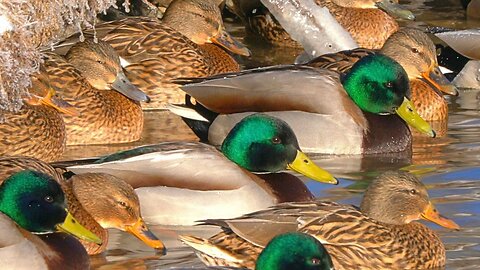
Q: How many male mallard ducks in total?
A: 4